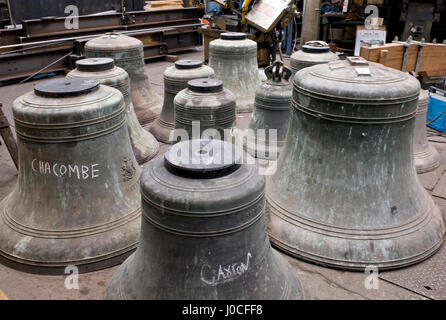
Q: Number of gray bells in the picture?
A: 11